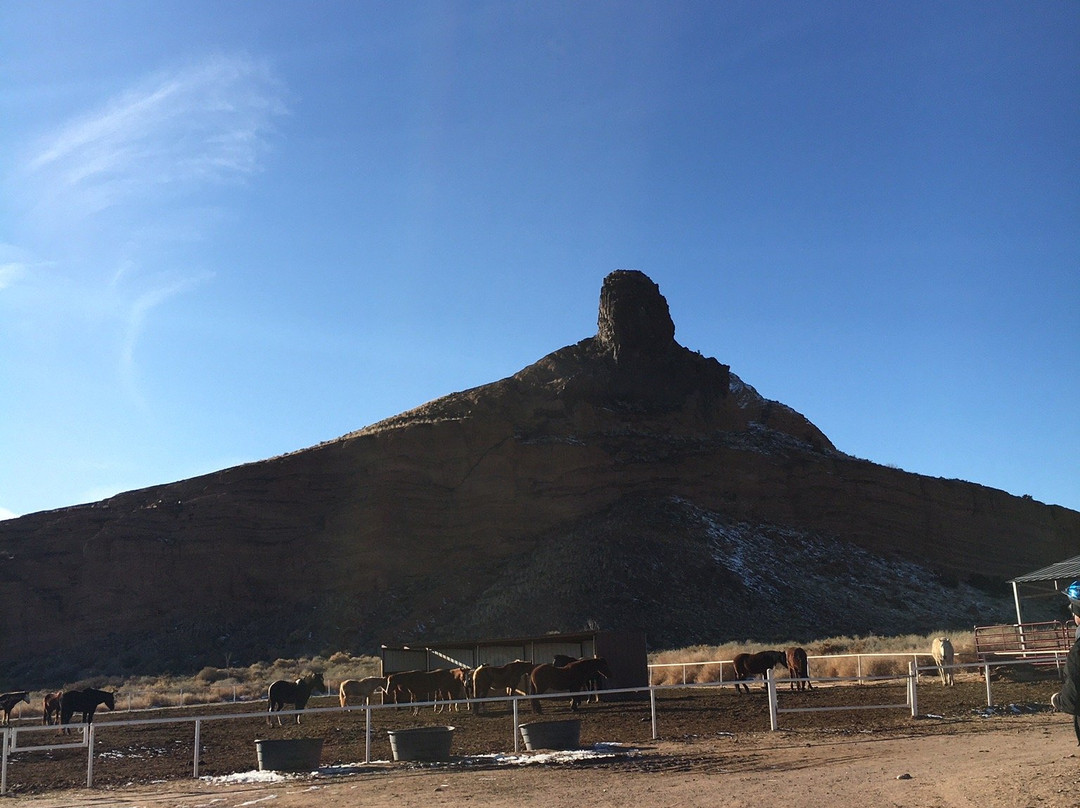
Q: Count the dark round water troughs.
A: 3